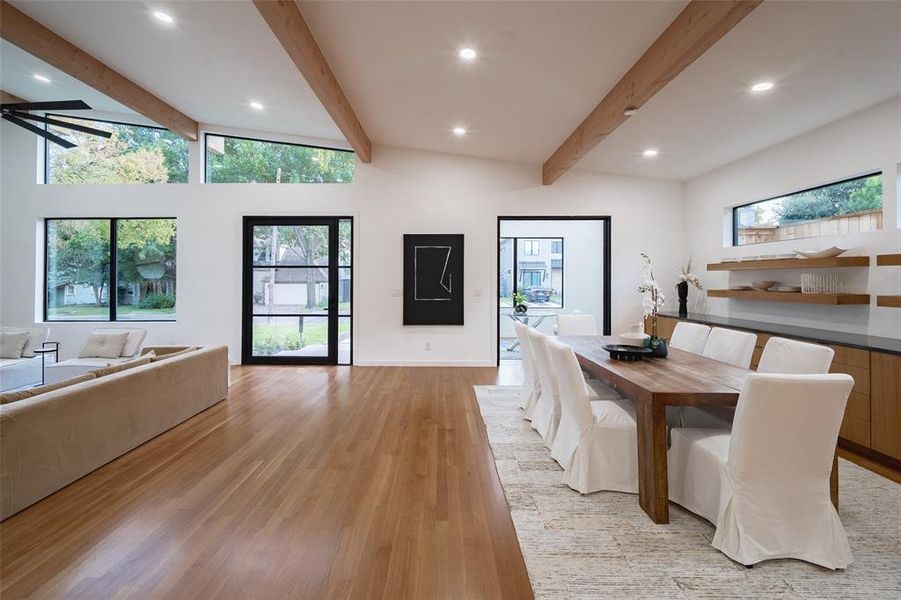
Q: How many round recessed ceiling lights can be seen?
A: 7